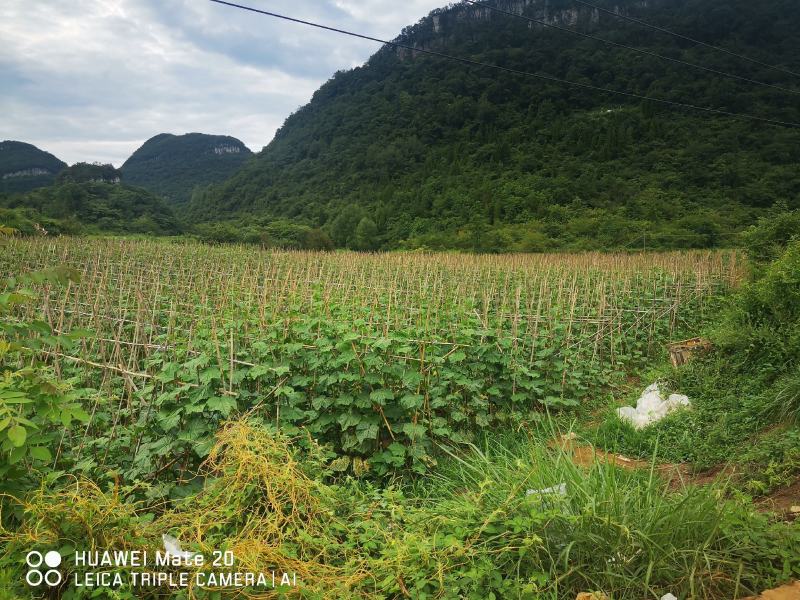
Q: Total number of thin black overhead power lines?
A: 3